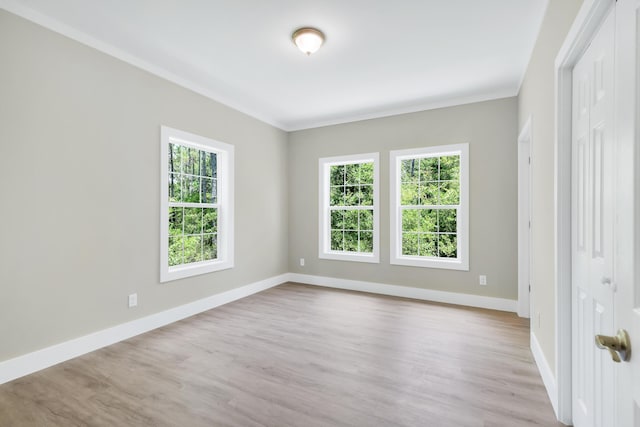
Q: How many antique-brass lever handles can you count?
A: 1